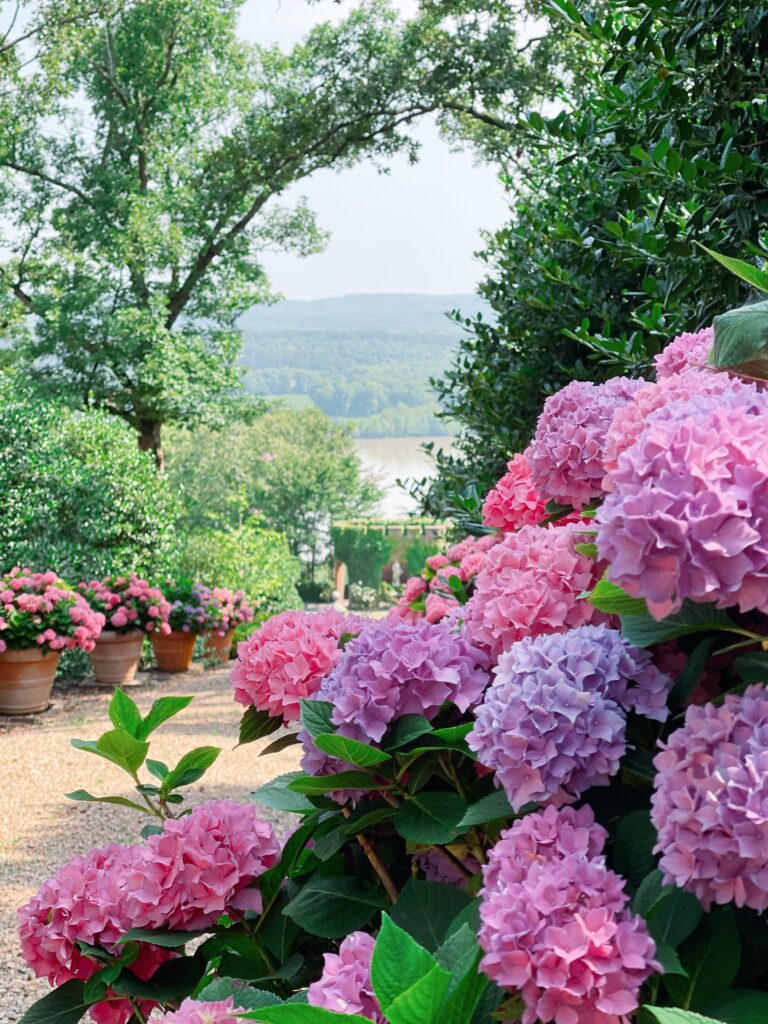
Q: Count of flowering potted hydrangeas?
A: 4